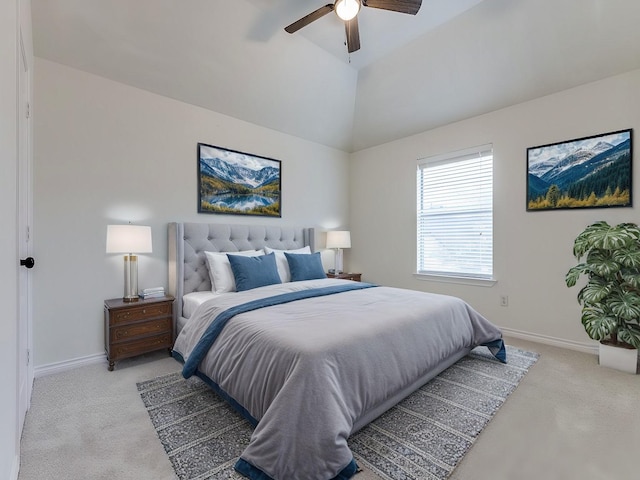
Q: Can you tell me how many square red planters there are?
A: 0